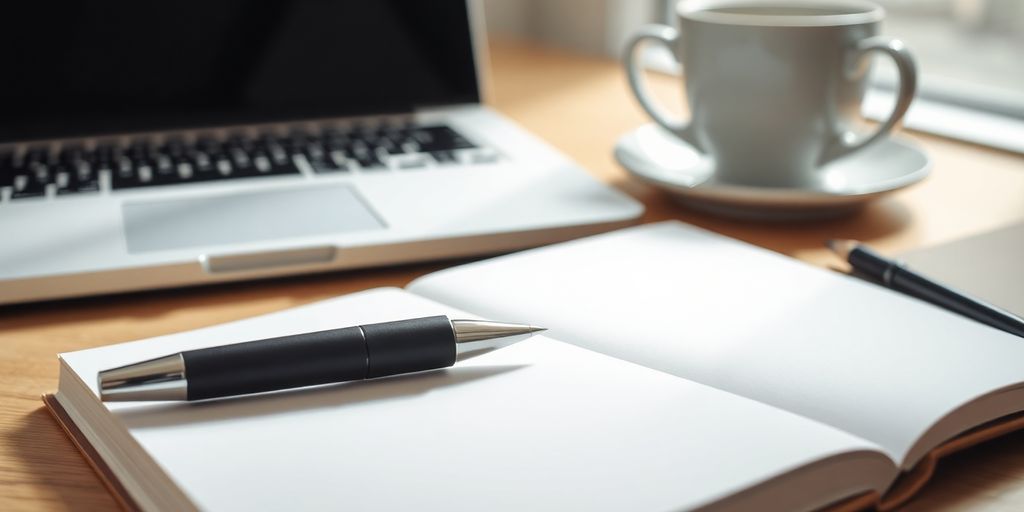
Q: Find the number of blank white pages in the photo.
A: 2